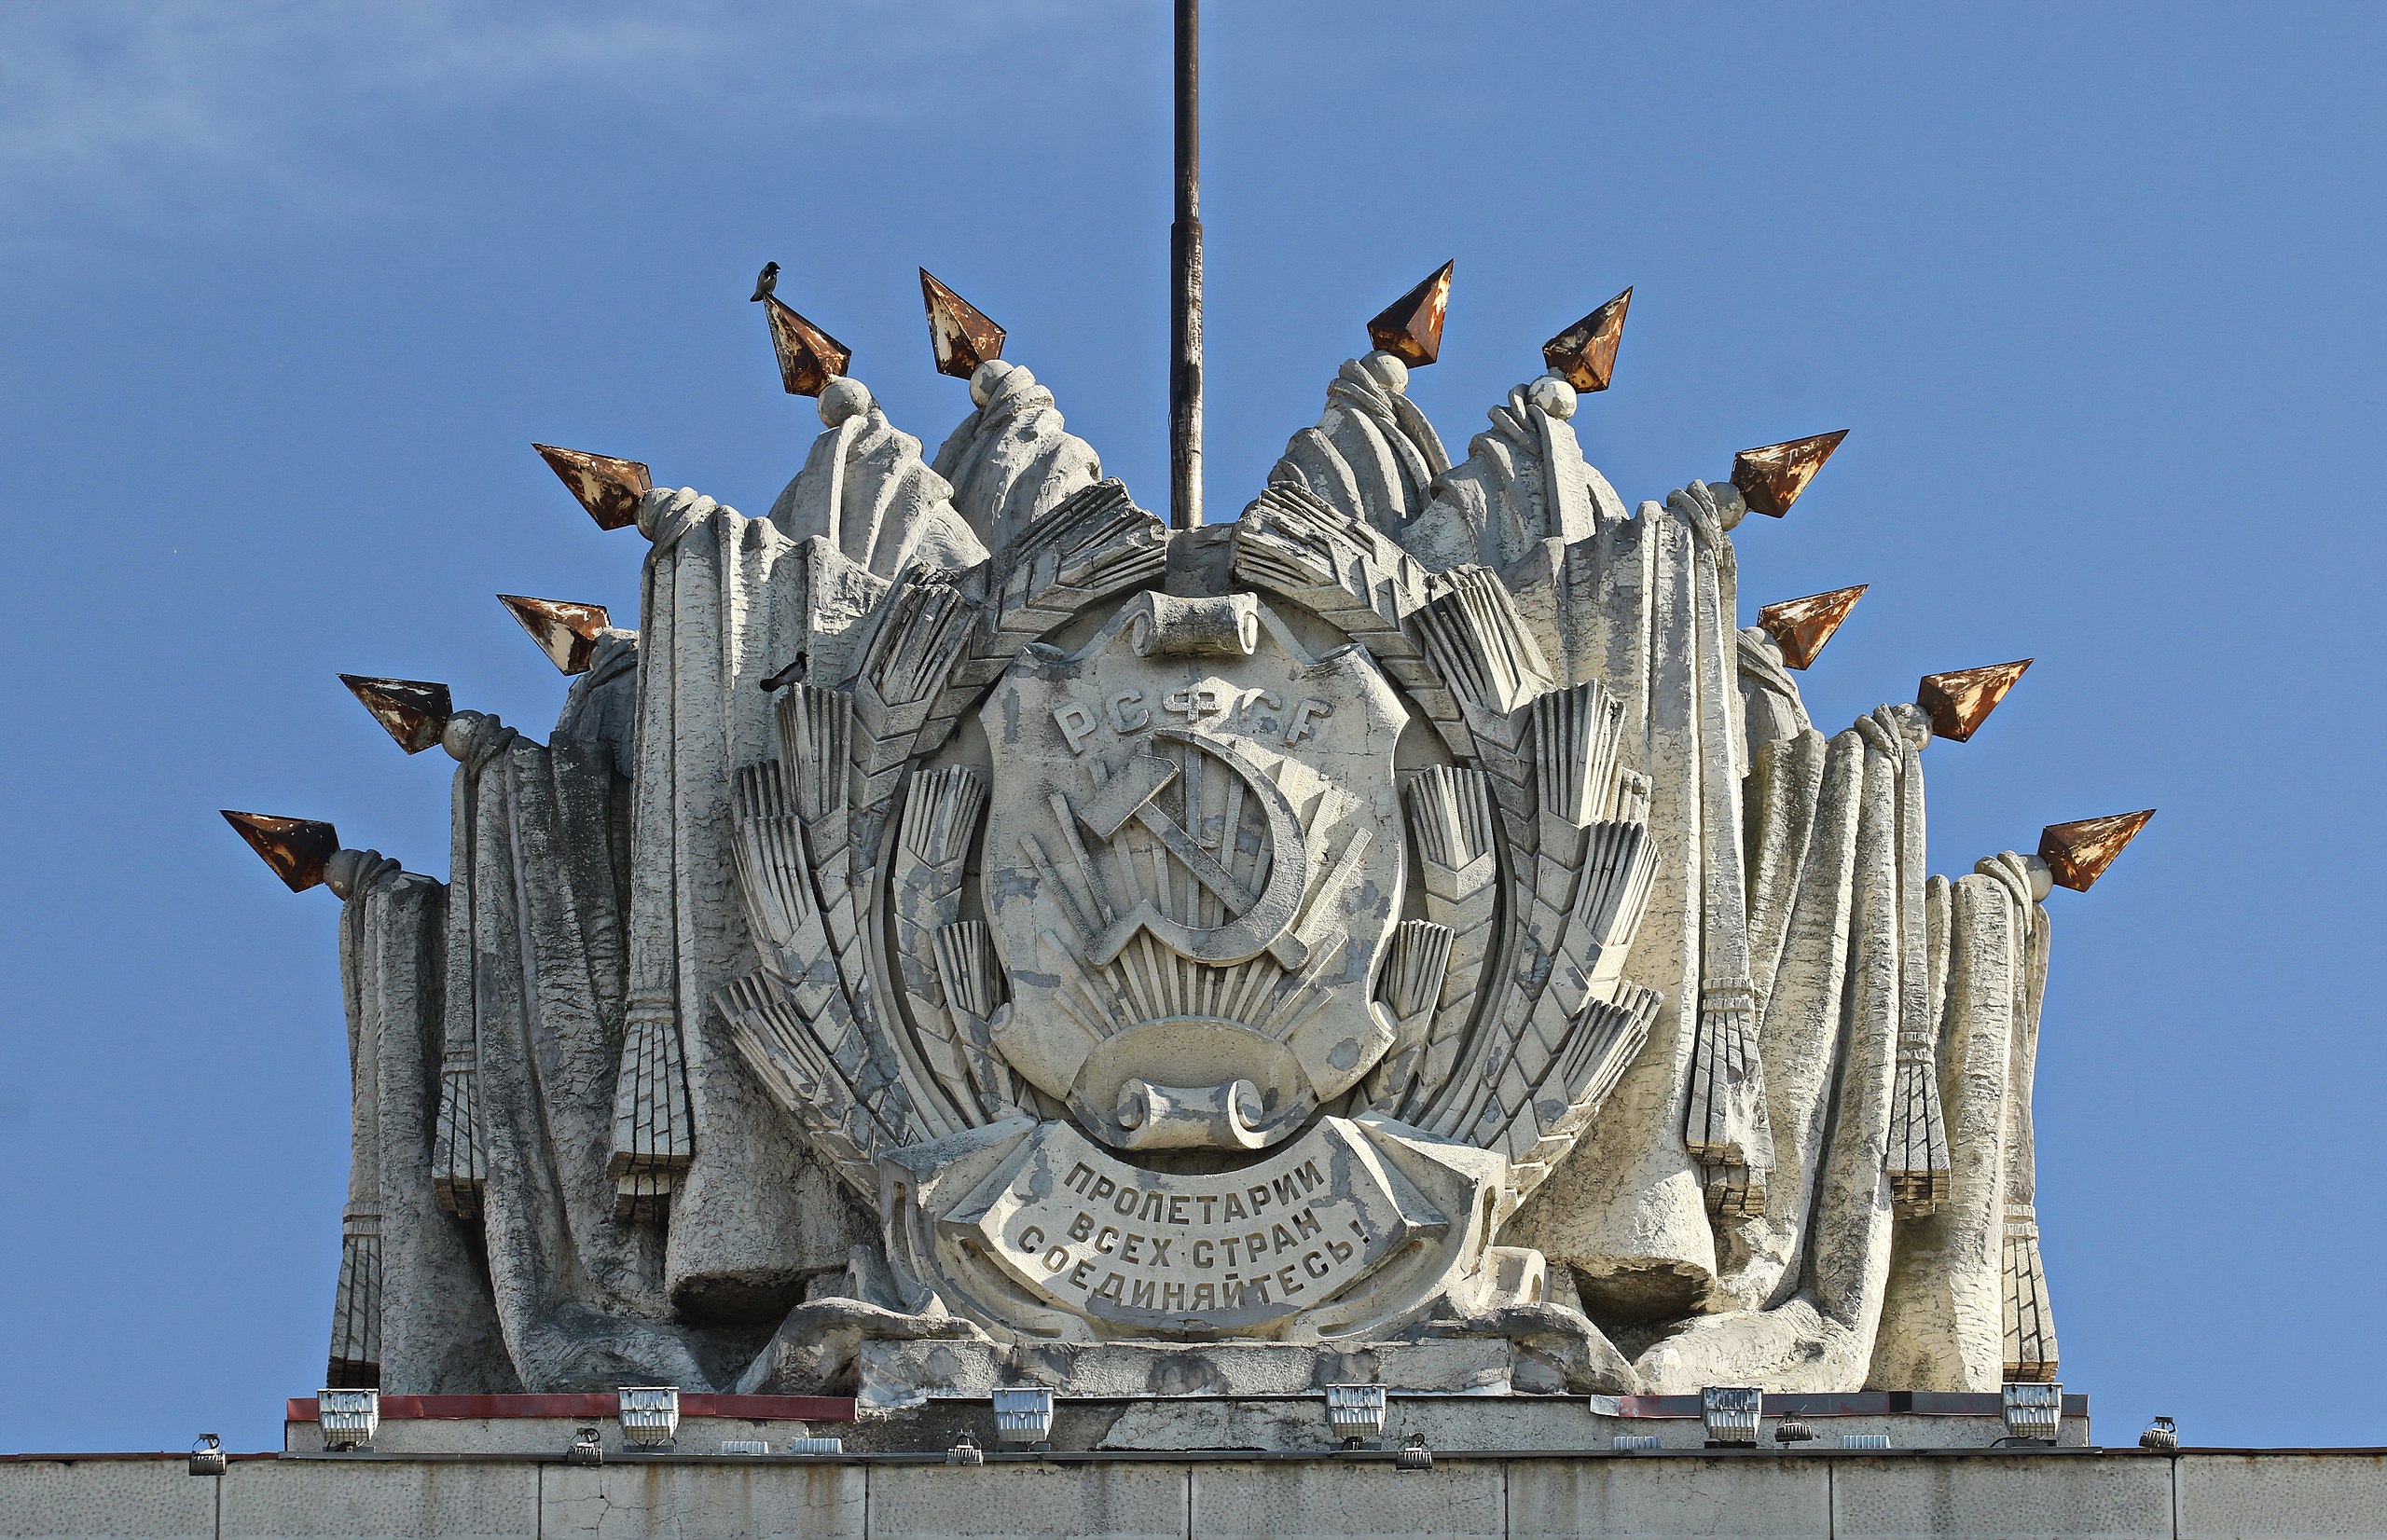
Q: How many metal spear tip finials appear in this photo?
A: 12